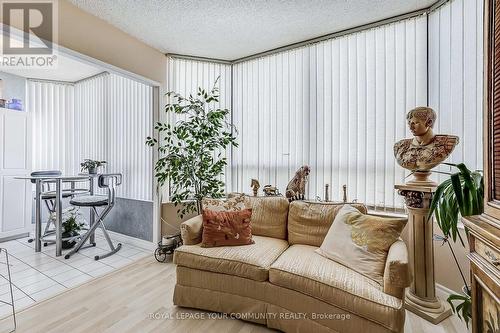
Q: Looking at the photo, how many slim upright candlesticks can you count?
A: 2